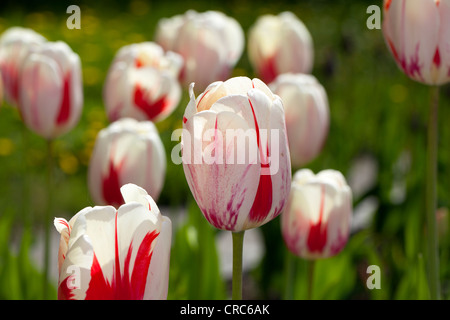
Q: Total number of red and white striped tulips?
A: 11